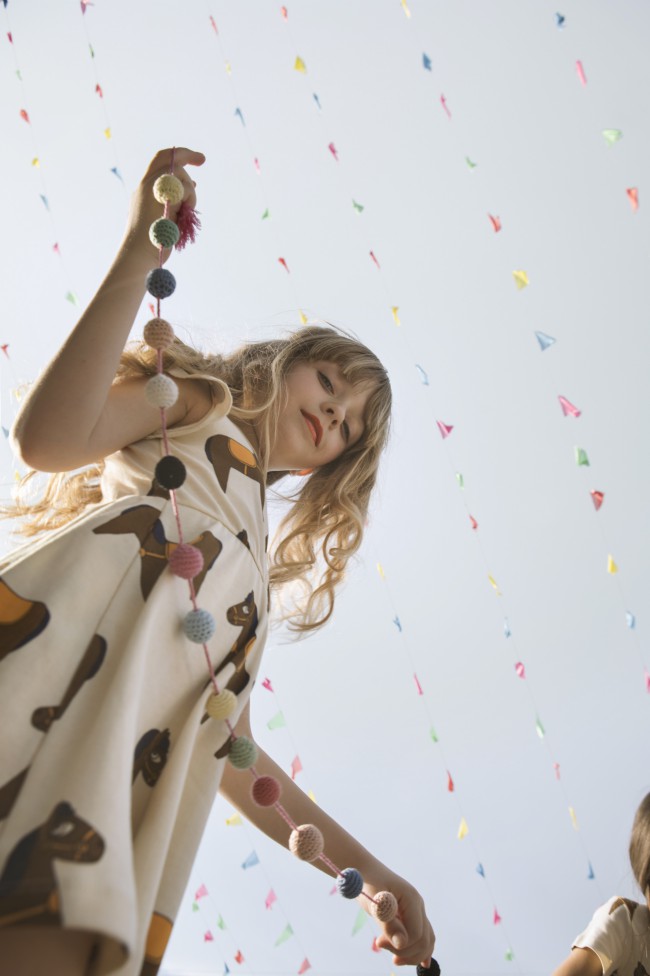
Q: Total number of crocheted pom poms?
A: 15